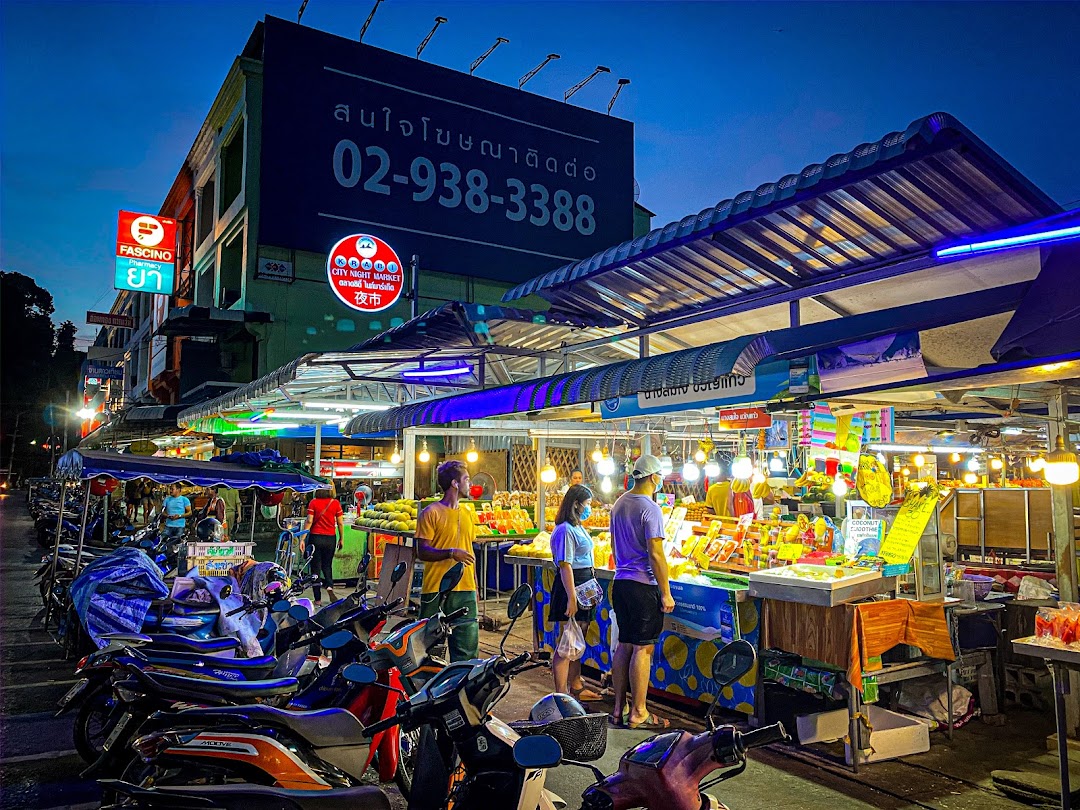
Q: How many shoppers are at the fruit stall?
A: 3